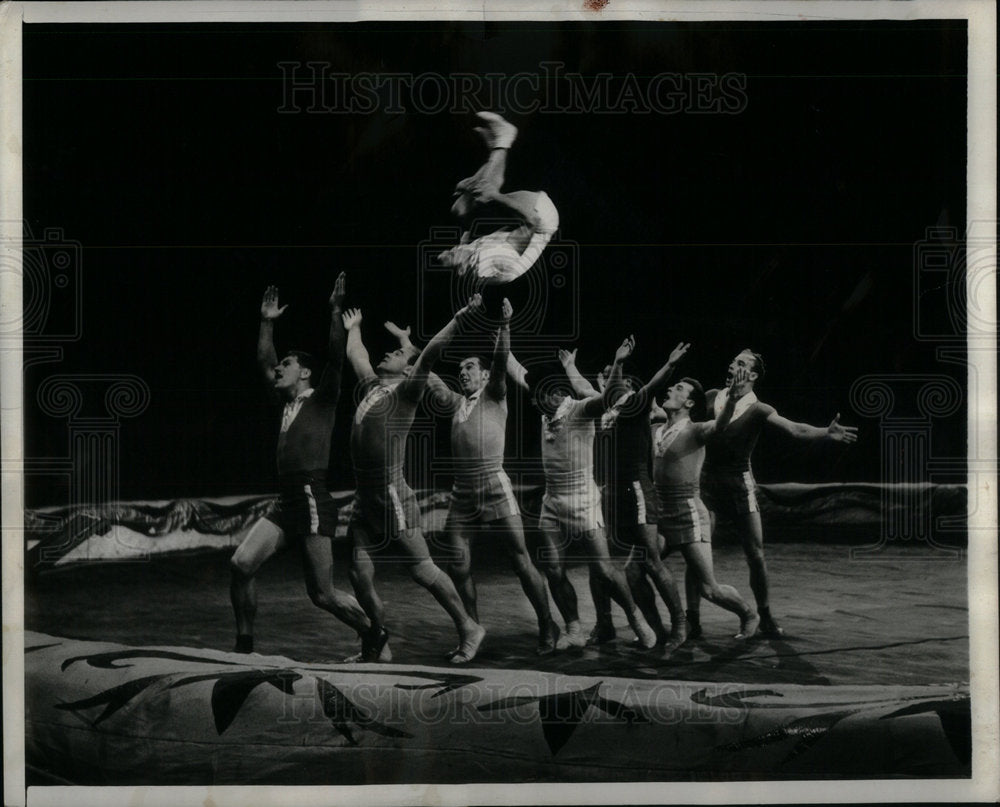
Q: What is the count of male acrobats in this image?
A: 8